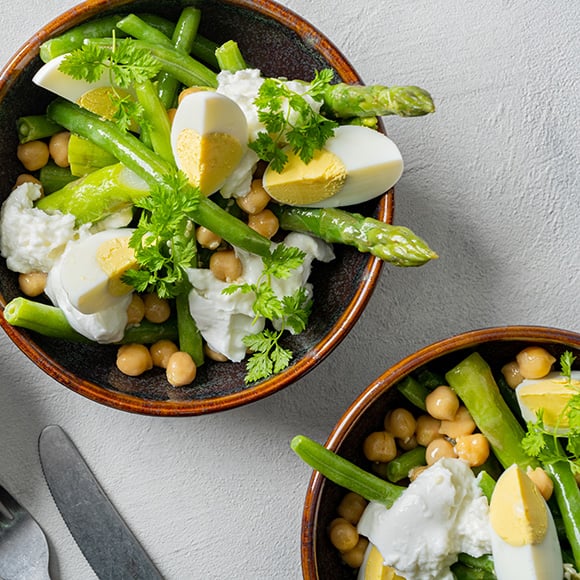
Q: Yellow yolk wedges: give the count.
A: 7